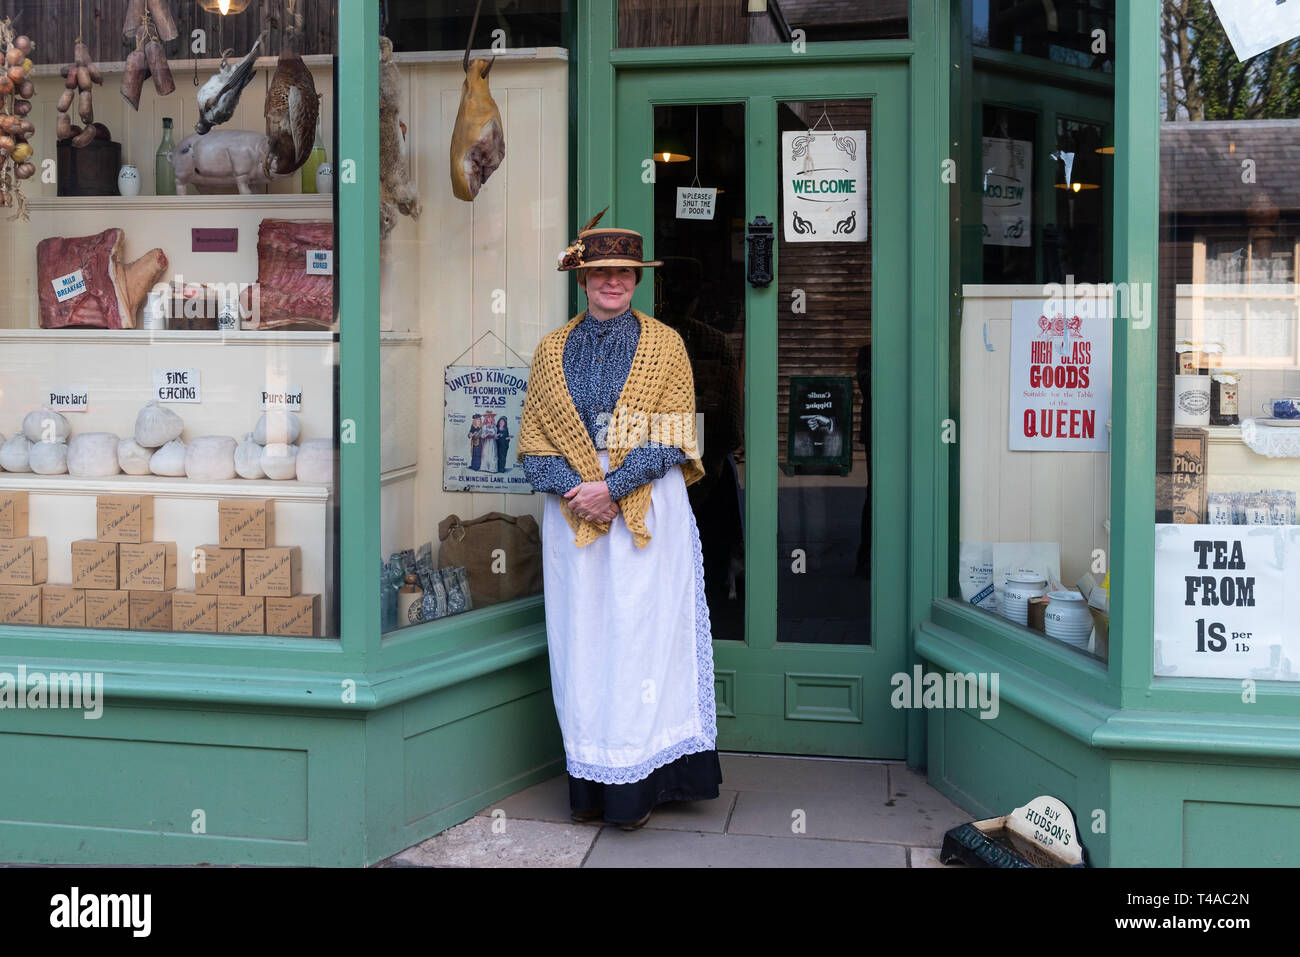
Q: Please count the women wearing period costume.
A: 1